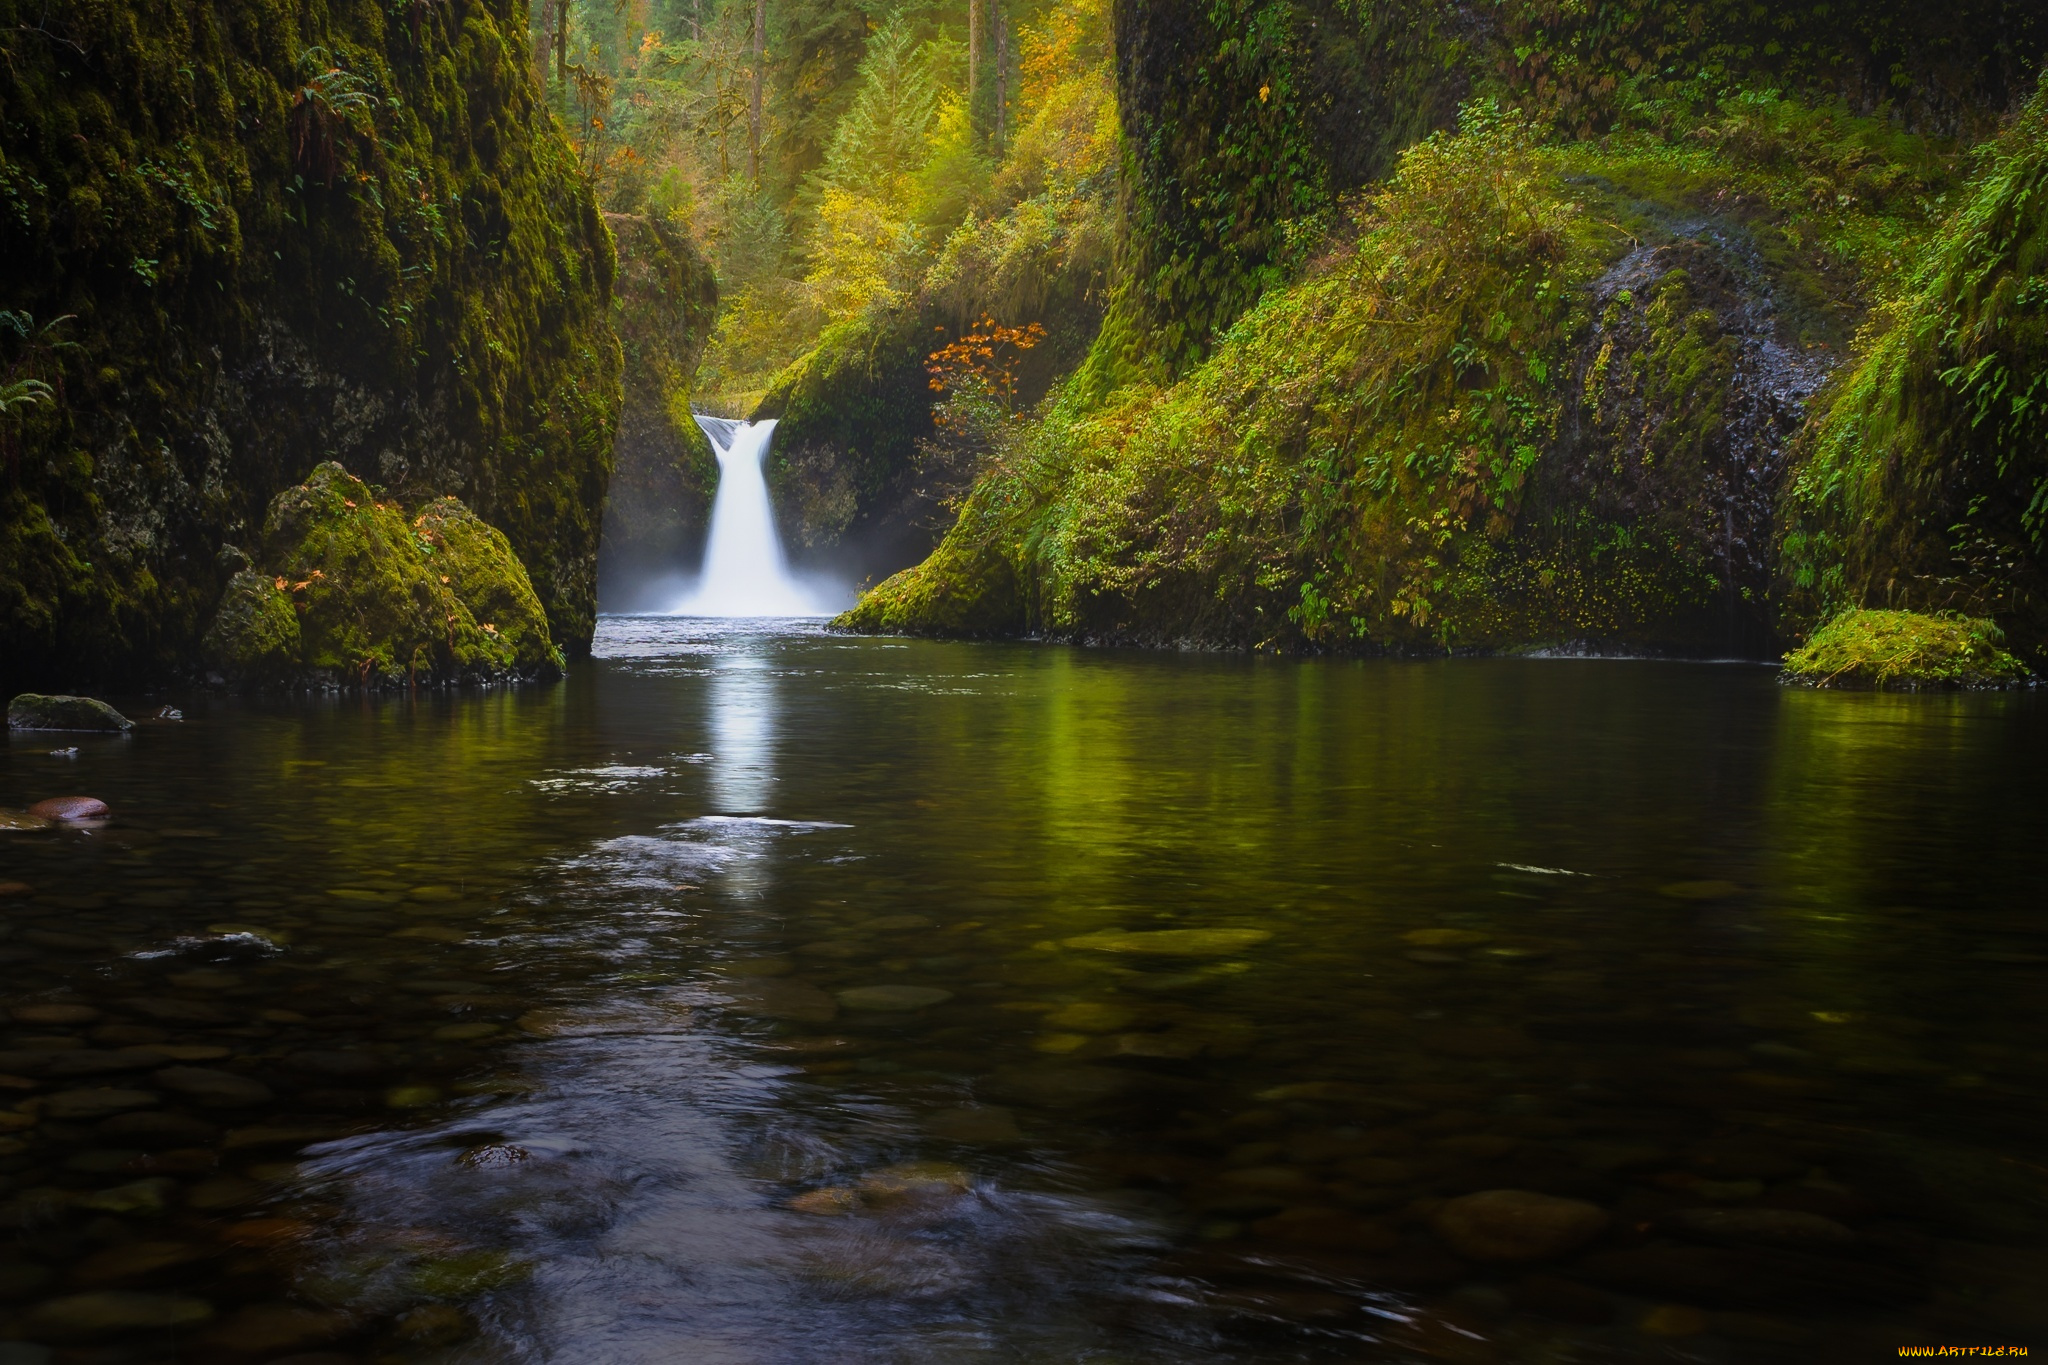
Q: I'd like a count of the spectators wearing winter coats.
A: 0